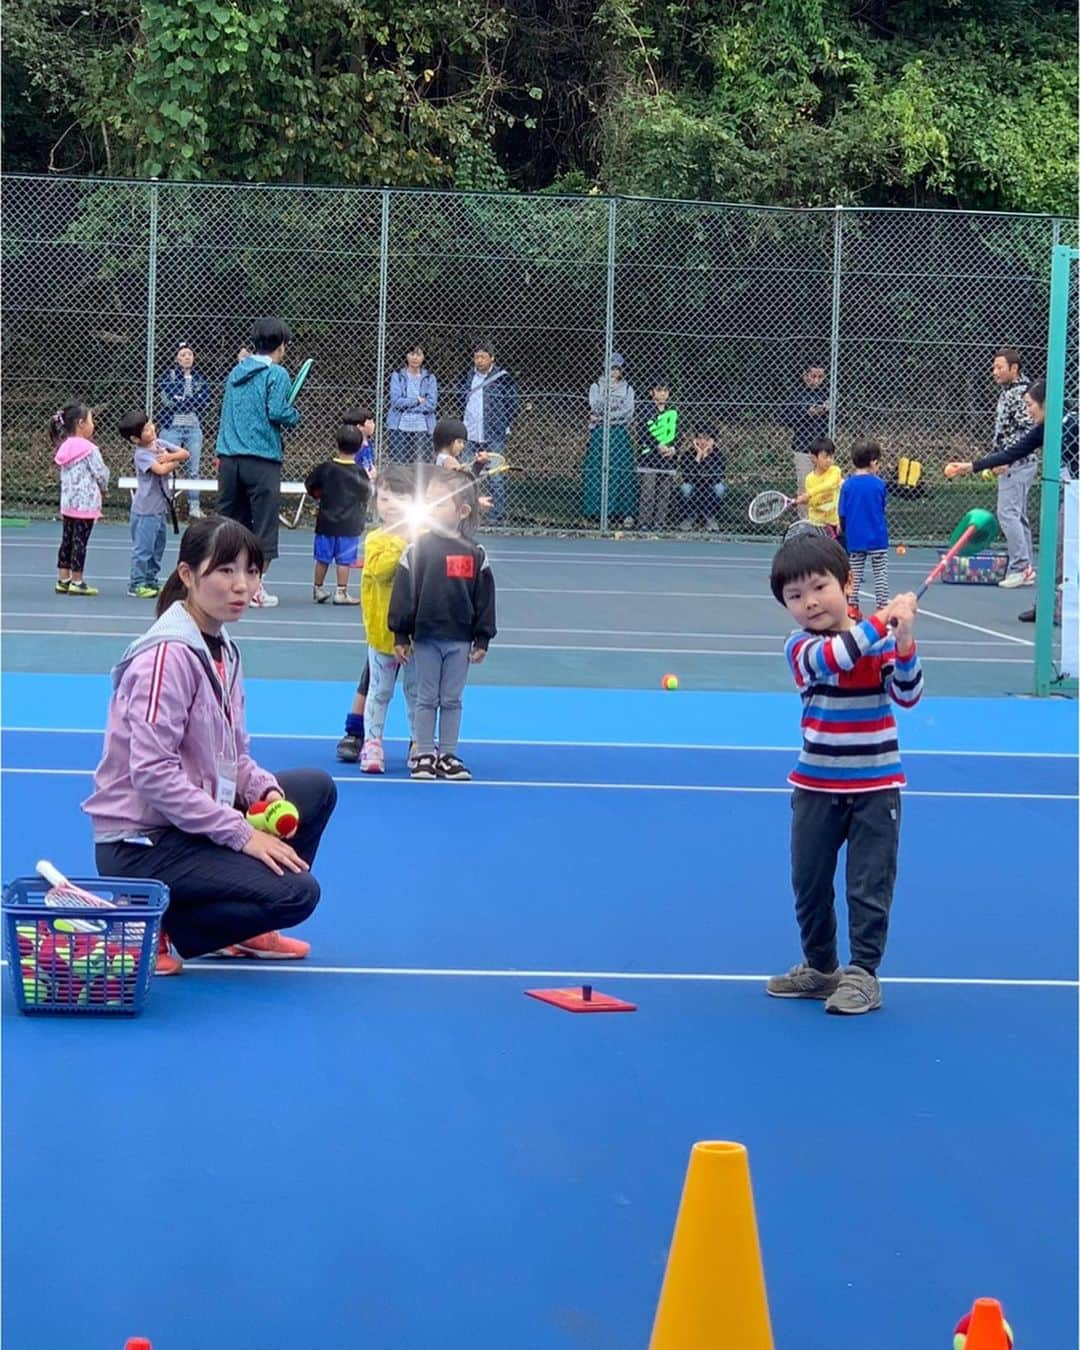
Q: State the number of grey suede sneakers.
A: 2